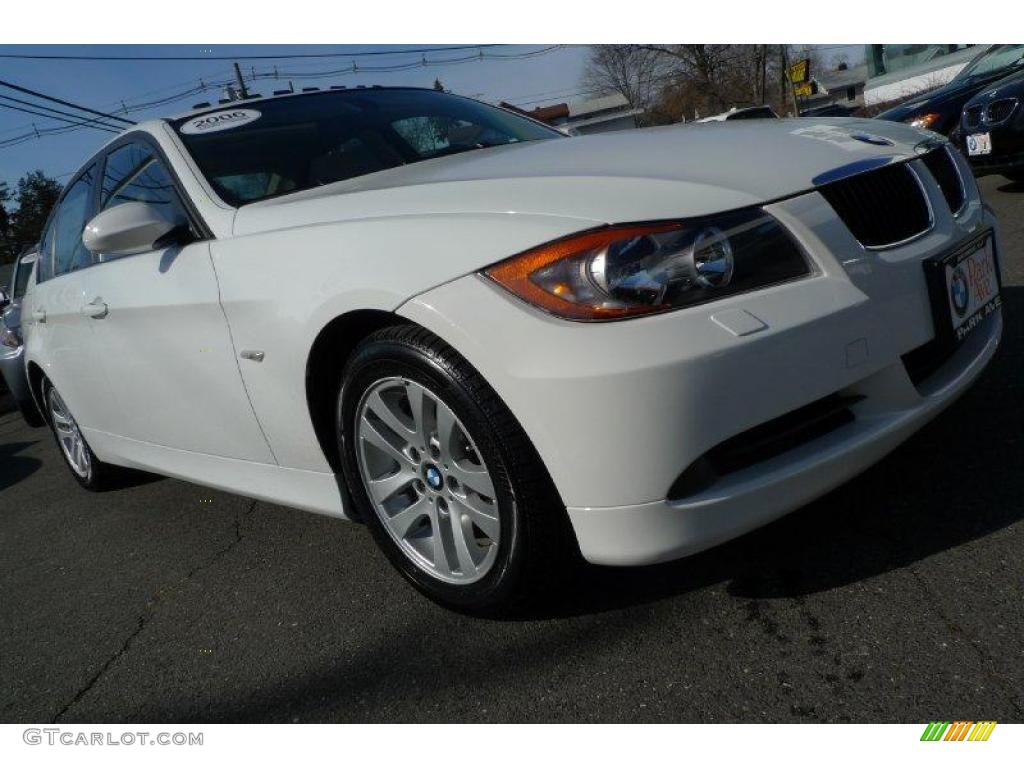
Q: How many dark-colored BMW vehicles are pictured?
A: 2